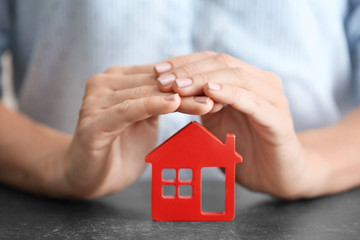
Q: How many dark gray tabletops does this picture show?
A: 1